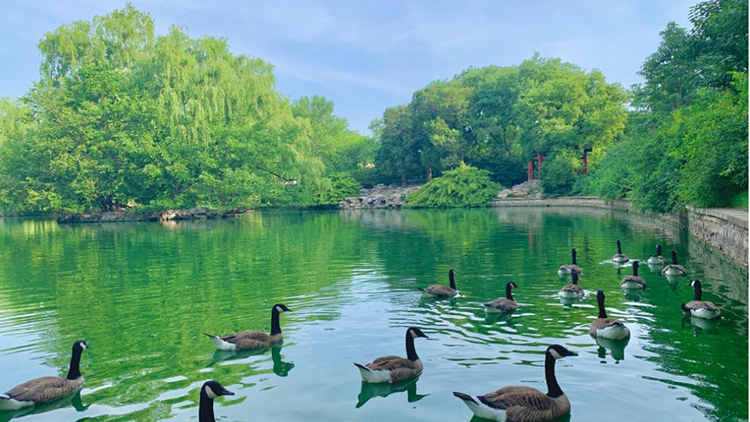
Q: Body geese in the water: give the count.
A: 15